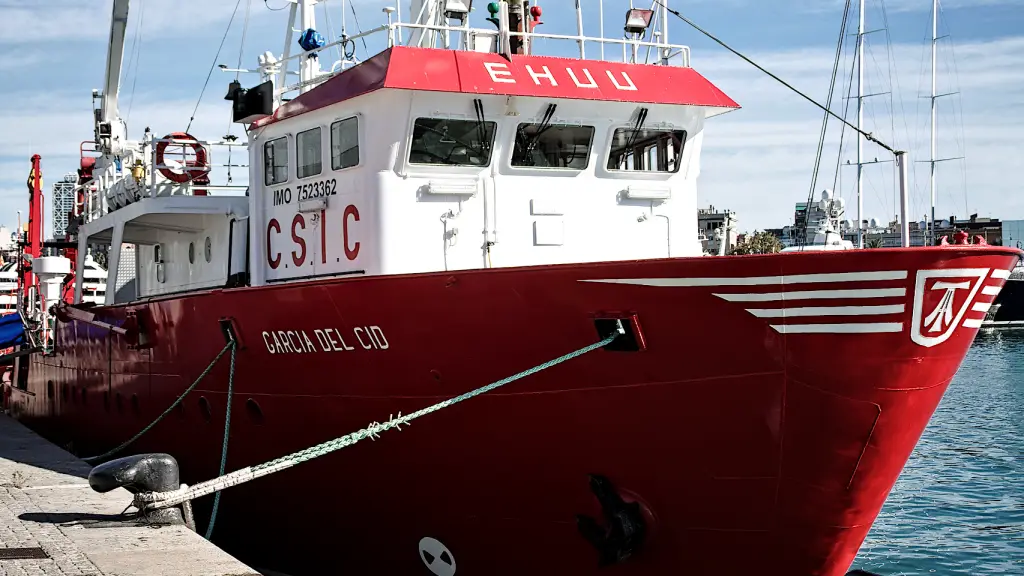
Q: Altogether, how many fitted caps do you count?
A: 0